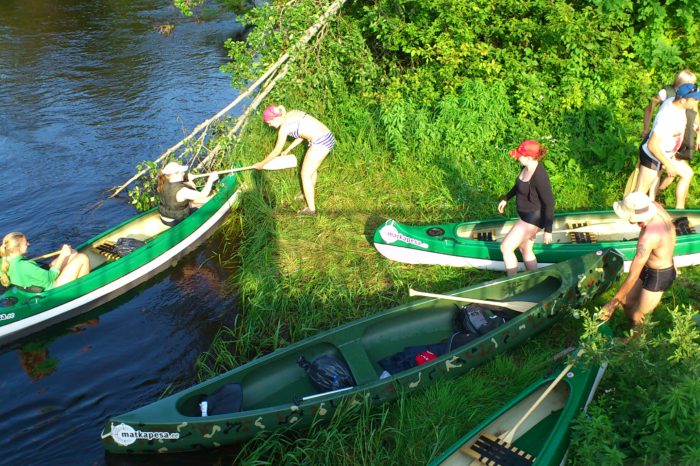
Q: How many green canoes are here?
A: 4